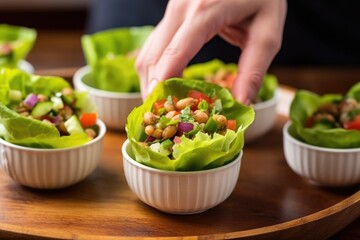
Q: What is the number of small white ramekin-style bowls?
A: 6